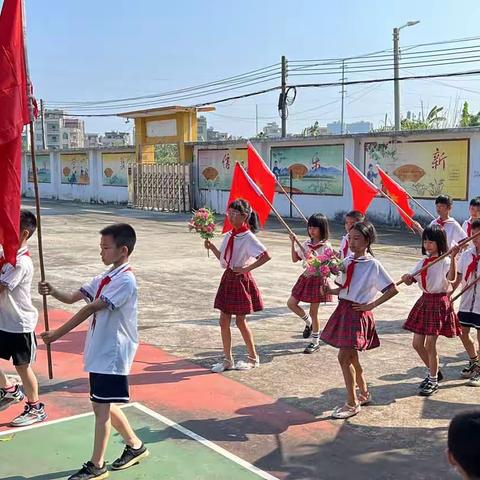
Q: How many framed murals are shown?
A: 6